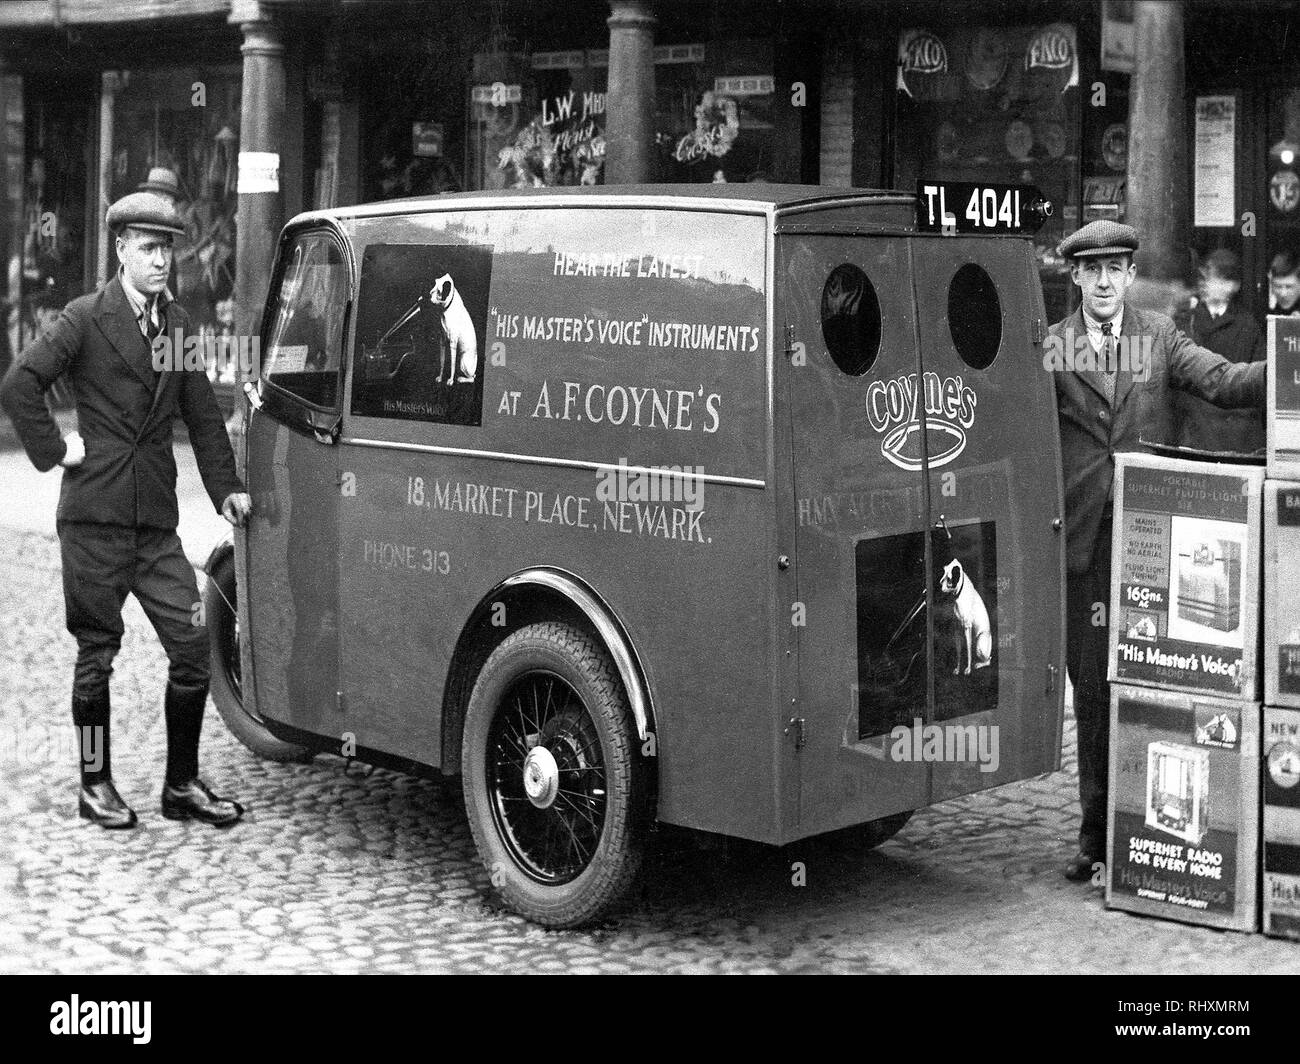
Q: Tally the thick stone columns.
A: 3